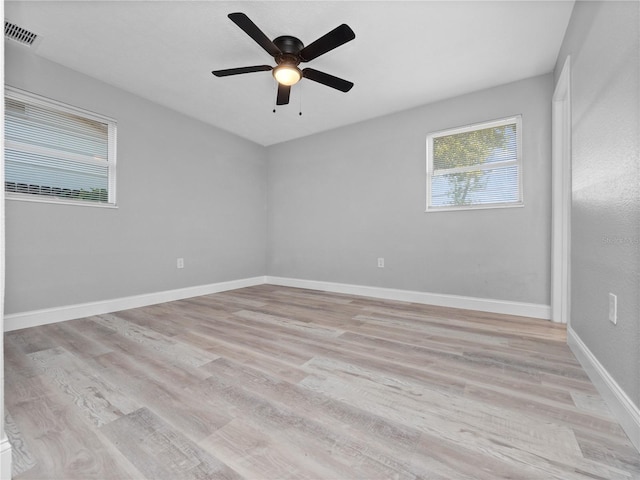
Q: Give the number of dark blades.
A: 5